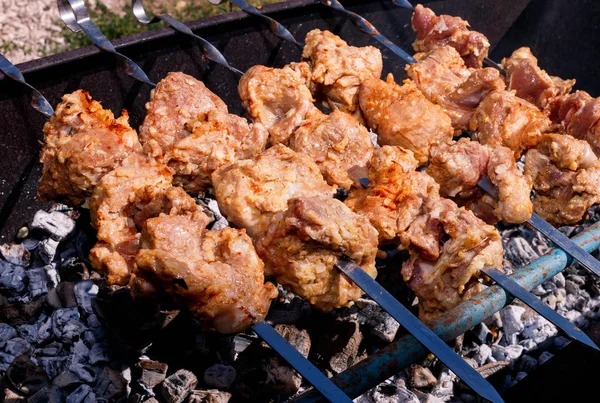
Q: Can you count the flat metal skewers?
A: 6